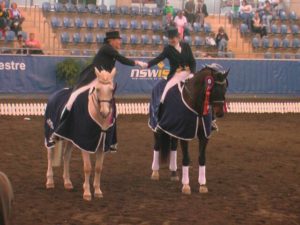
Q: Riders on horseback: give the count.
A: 2